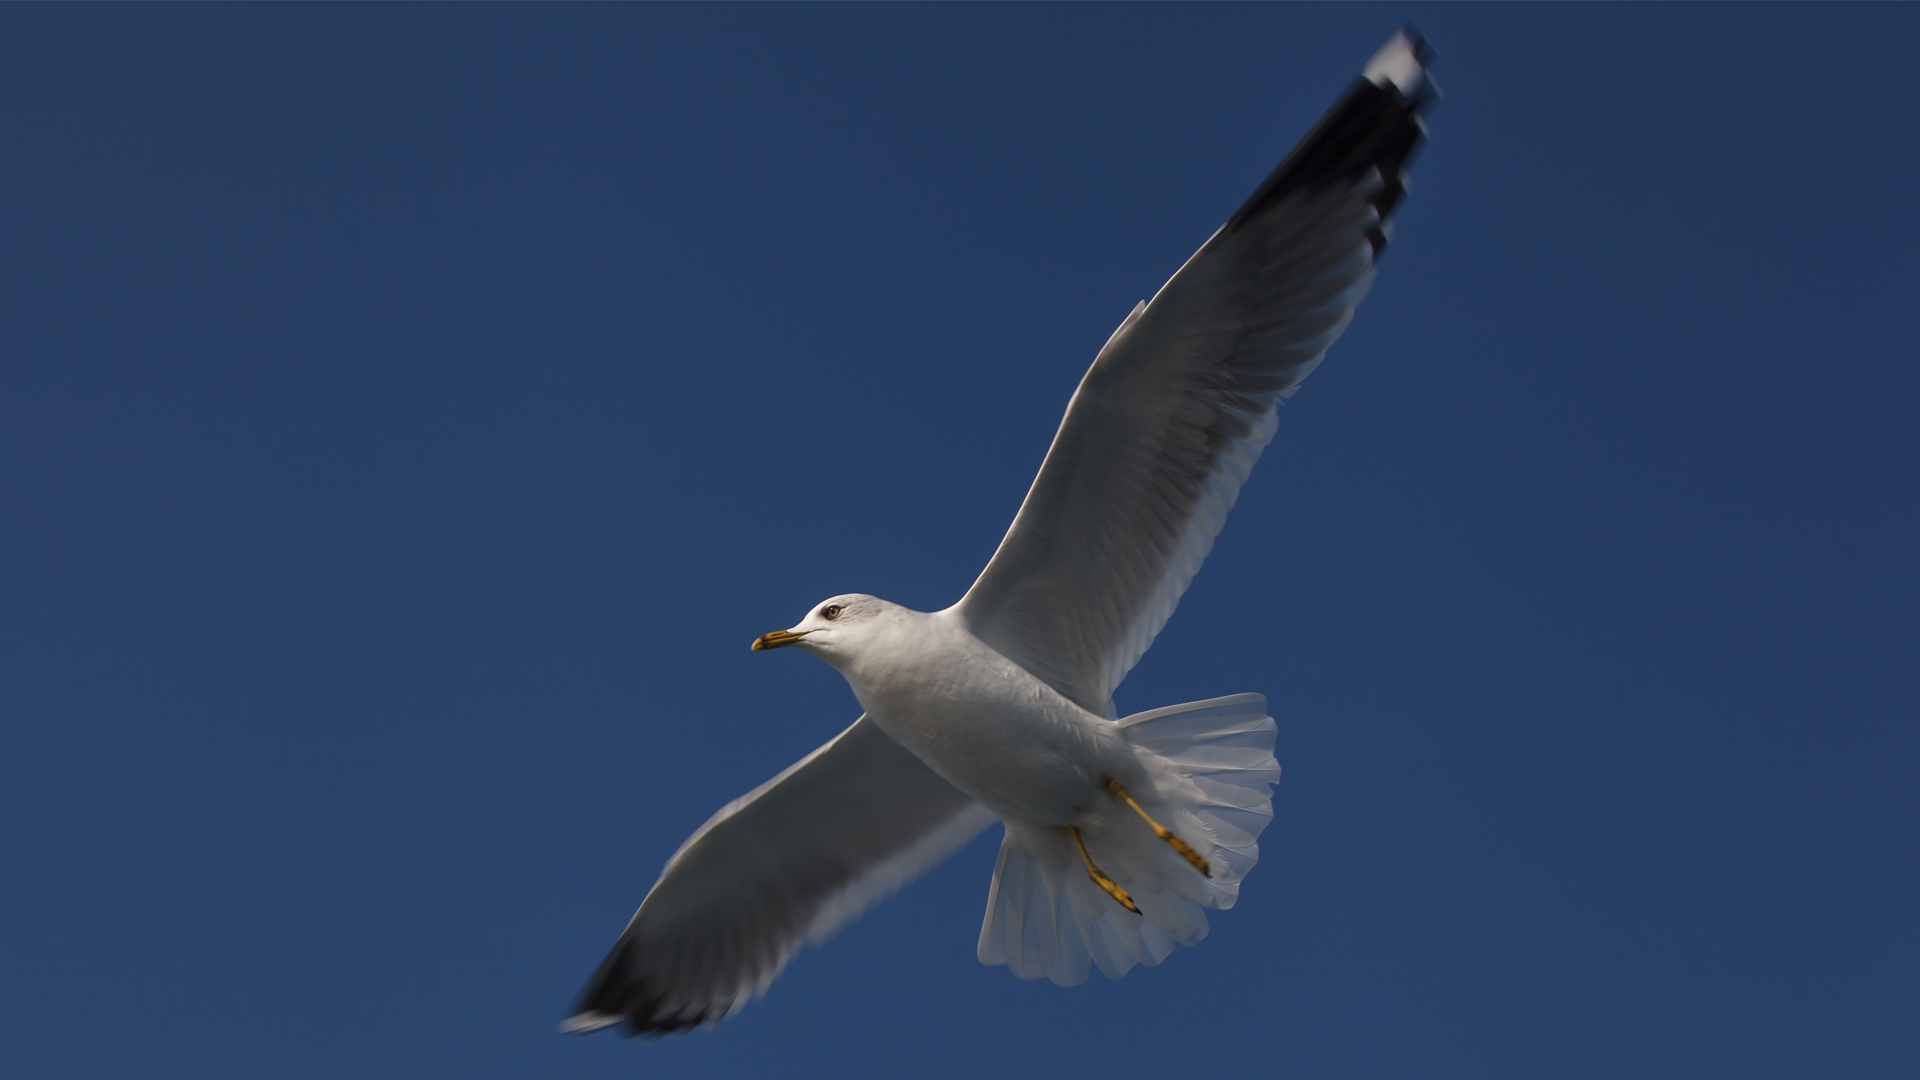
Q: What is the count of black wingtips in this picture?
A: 2